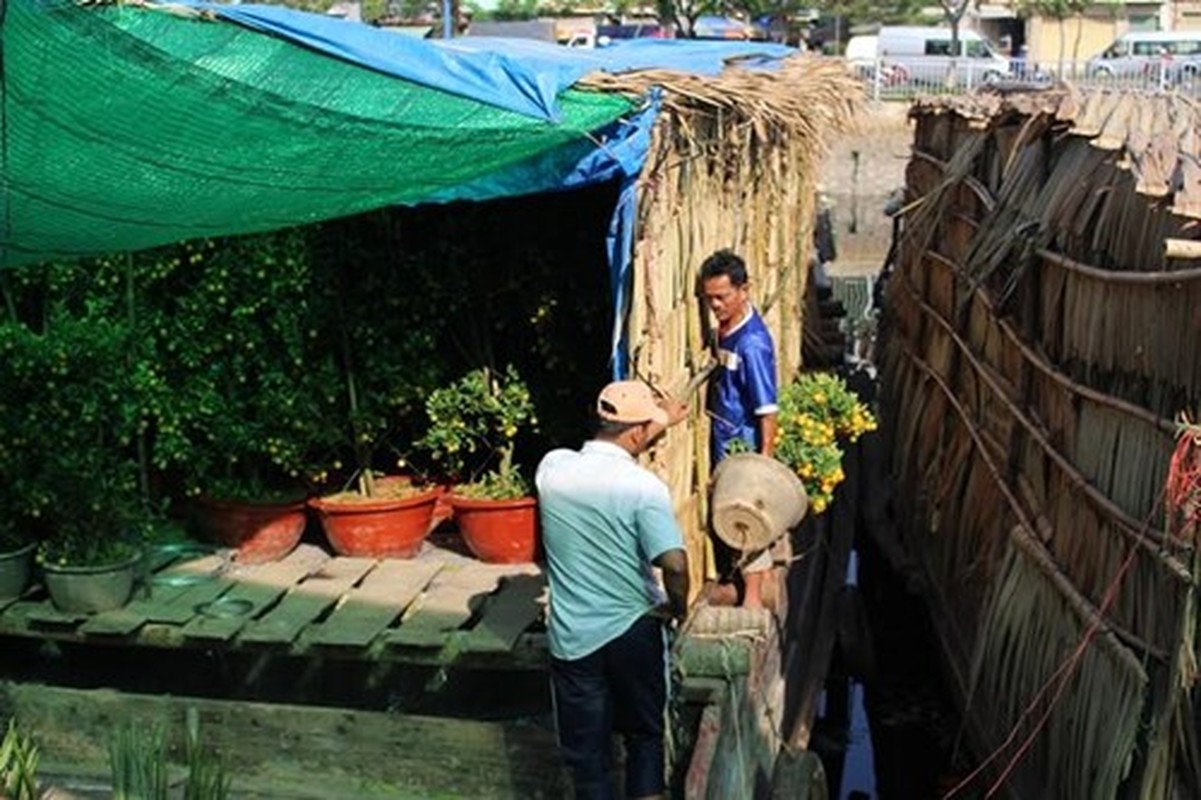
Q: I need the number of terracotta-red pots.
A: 3